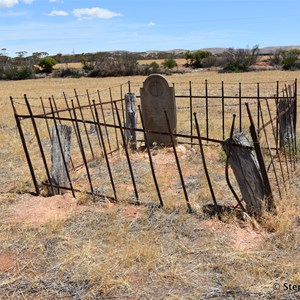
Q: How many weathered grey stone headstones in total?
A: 1